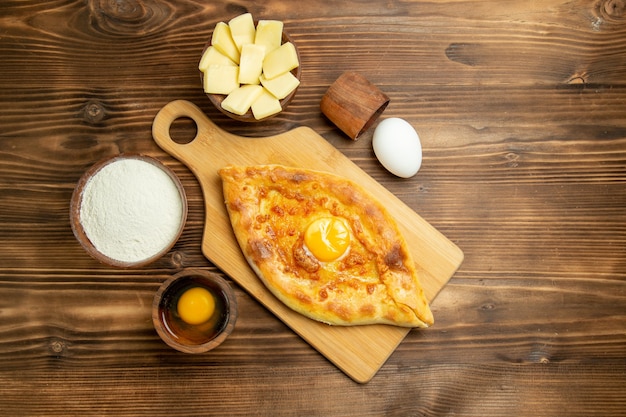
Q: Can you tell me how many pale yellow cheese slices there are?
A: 10